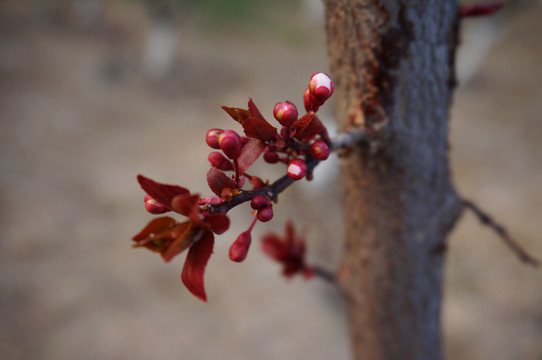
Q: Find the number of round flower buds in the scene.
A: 13